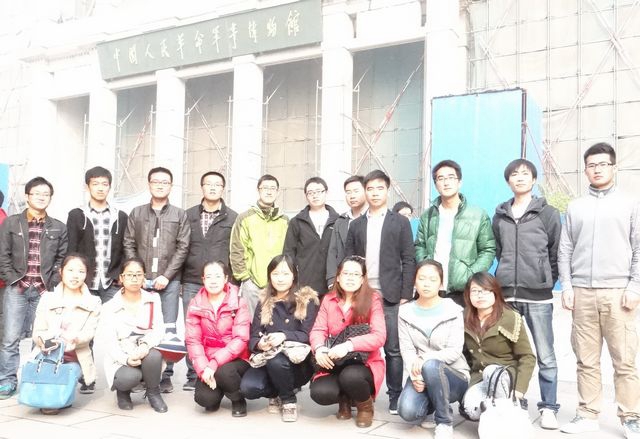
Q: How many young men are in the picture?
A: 11